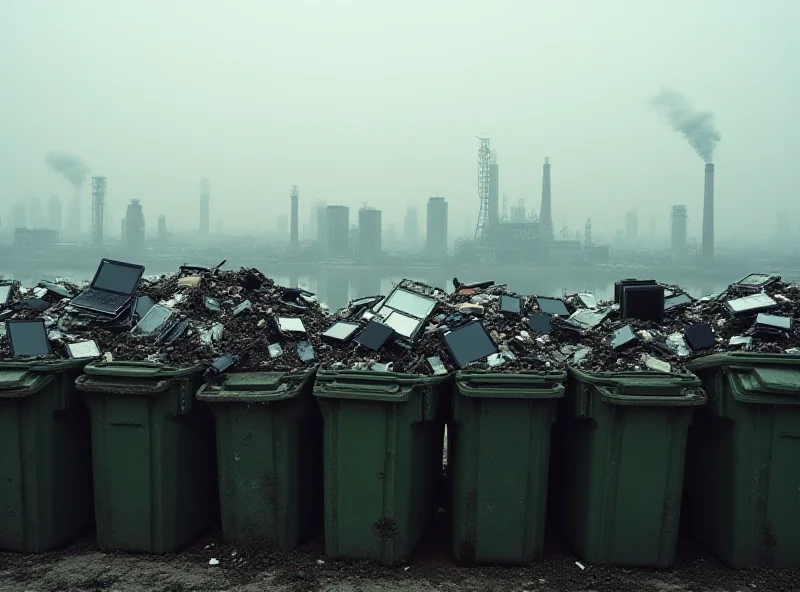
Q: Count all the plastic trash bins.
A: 7